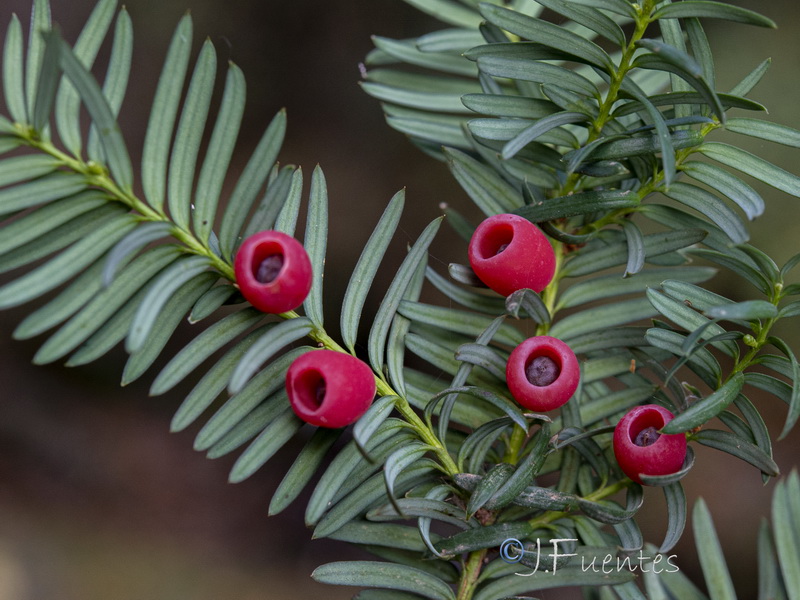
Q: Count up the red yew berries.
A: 5